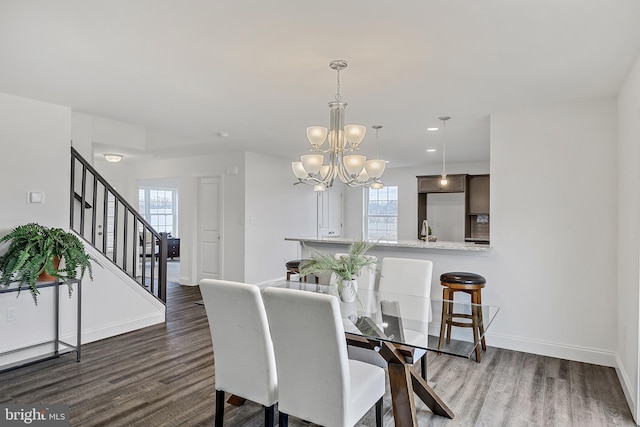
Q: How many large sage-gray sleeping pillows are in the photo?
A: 0